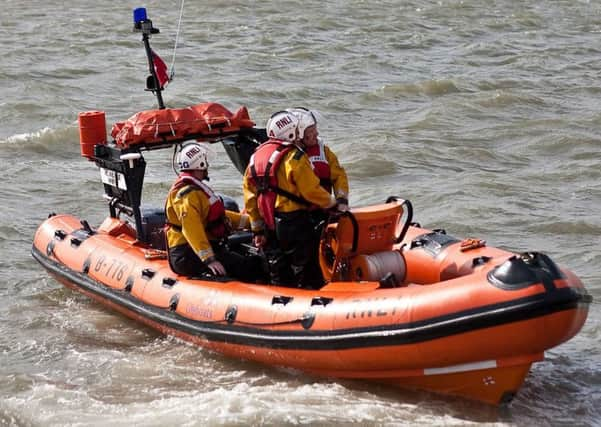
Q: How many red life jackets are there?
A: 3